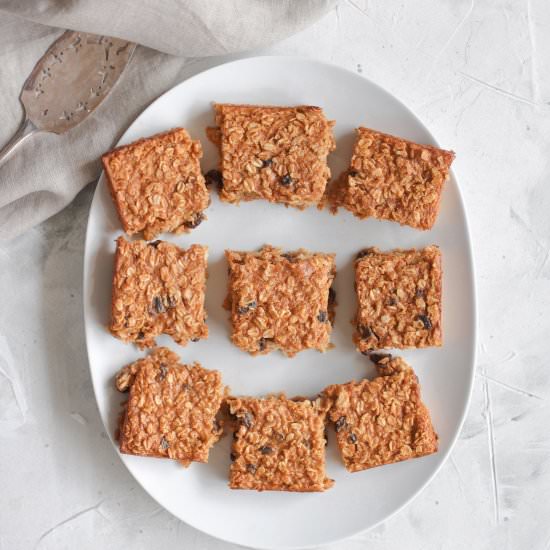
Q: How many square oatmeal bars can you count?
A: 9